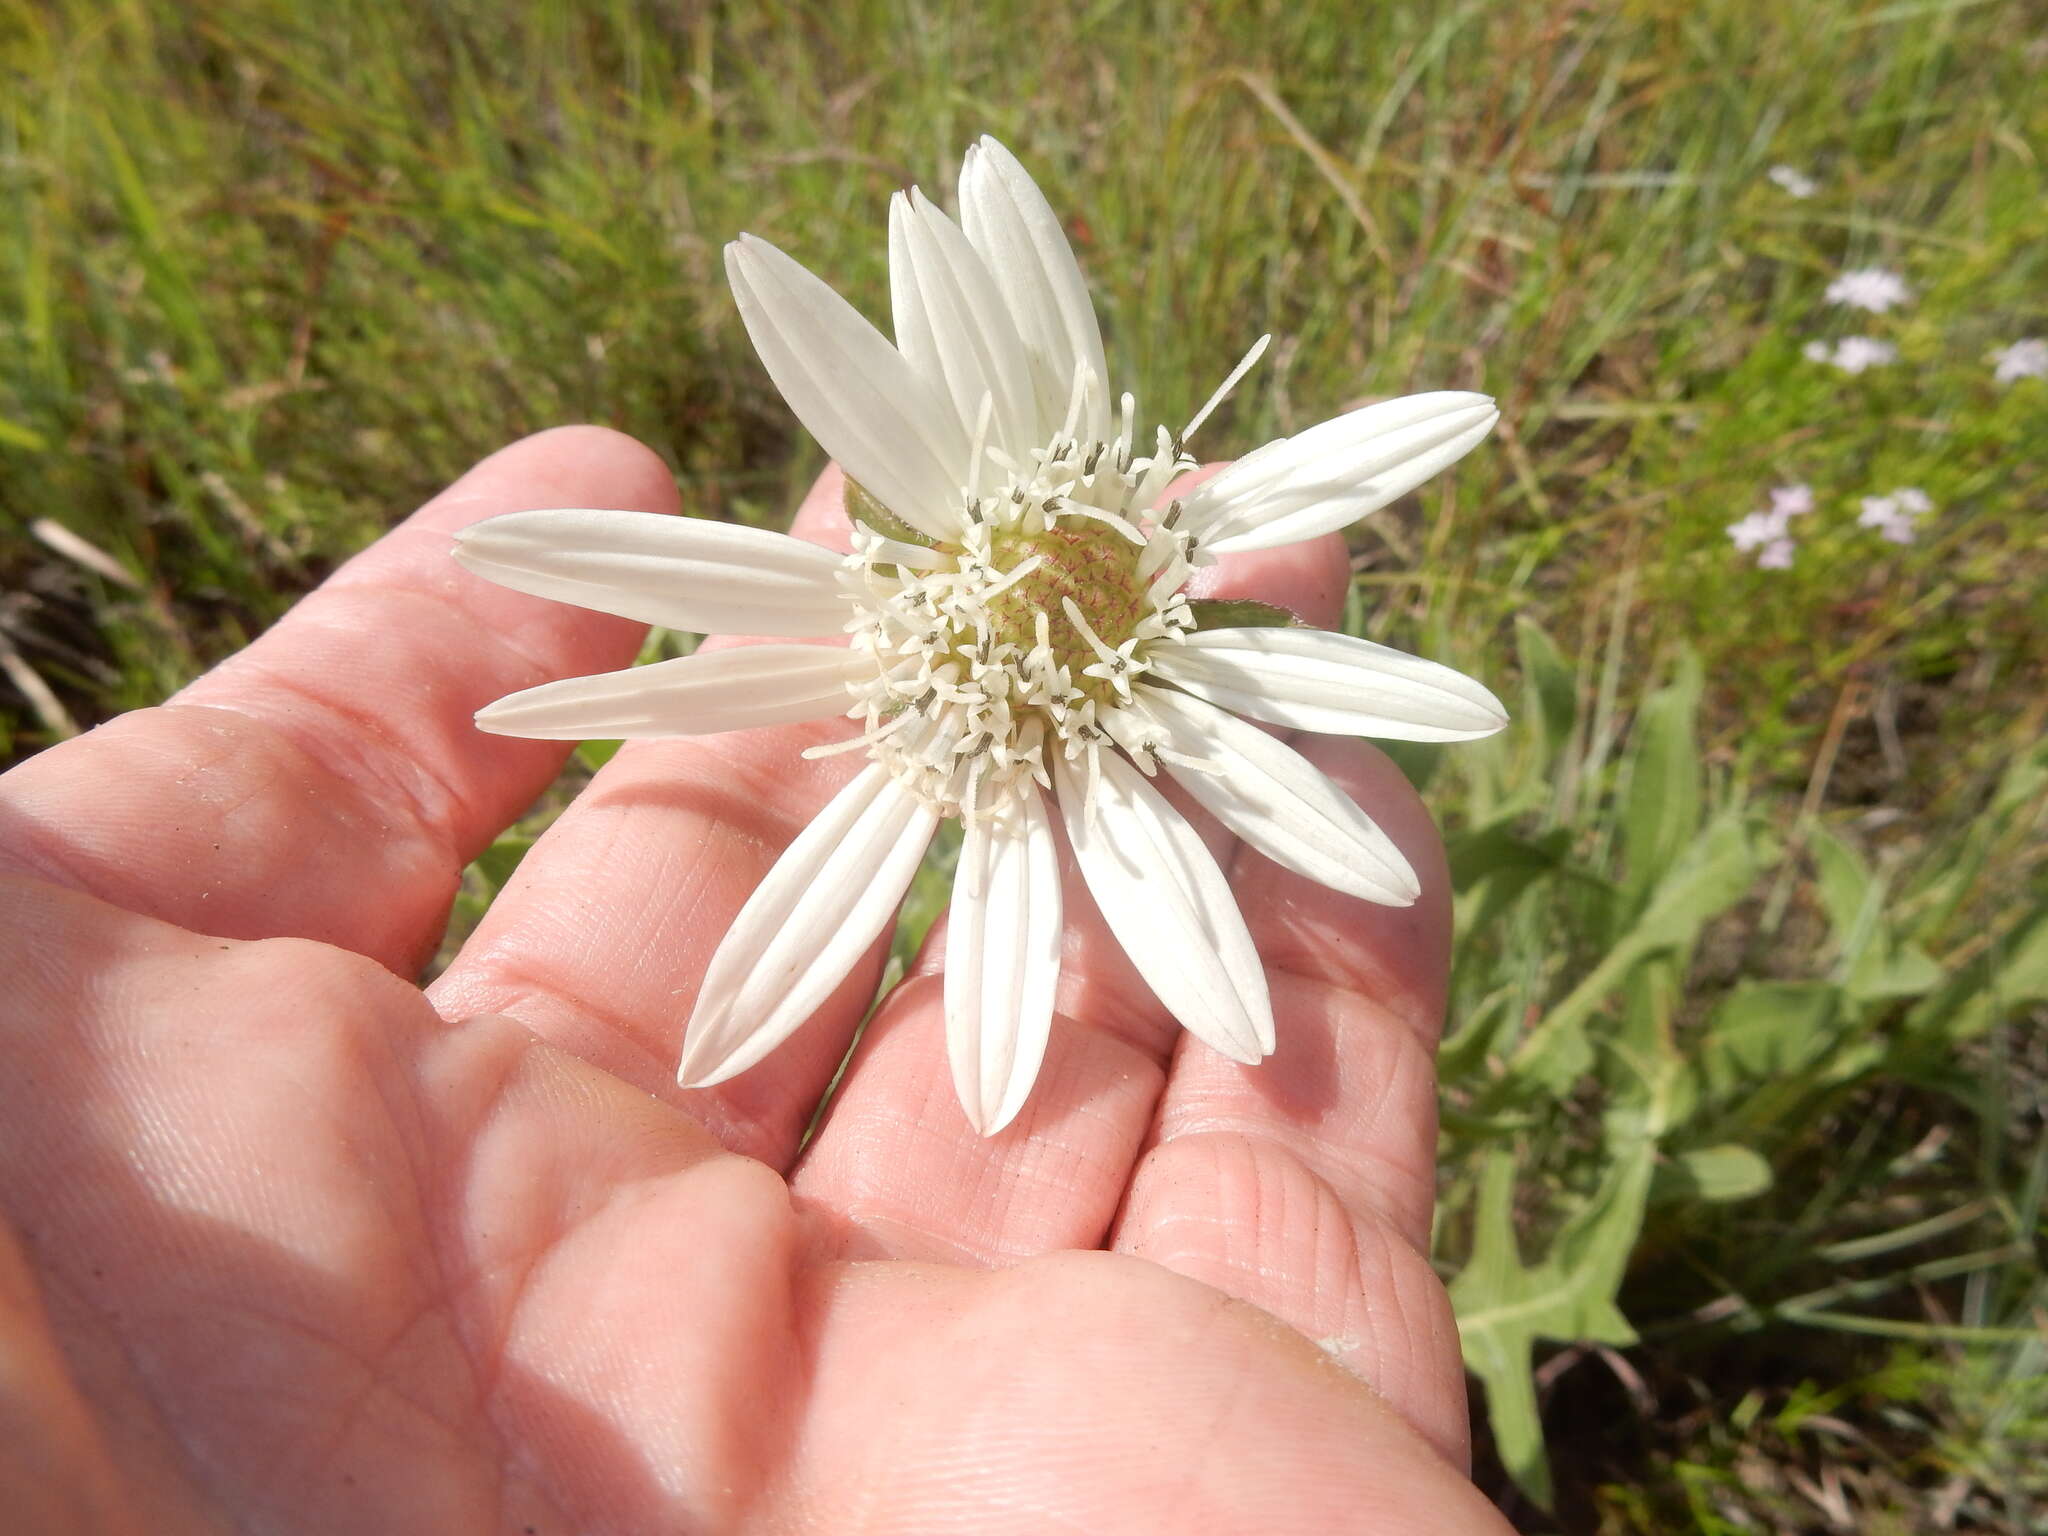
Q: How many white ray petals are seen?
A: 11